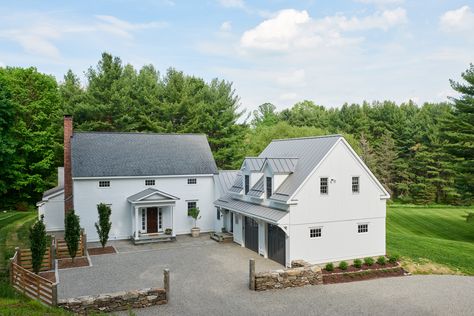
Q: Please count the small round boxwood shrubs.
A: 6